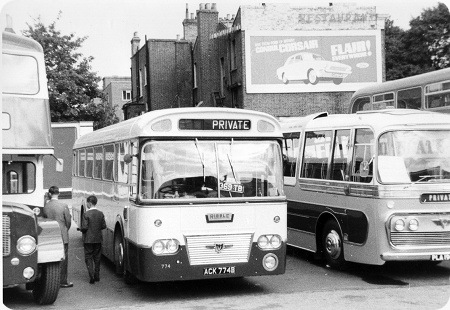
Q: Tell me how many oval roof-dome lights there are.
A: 2